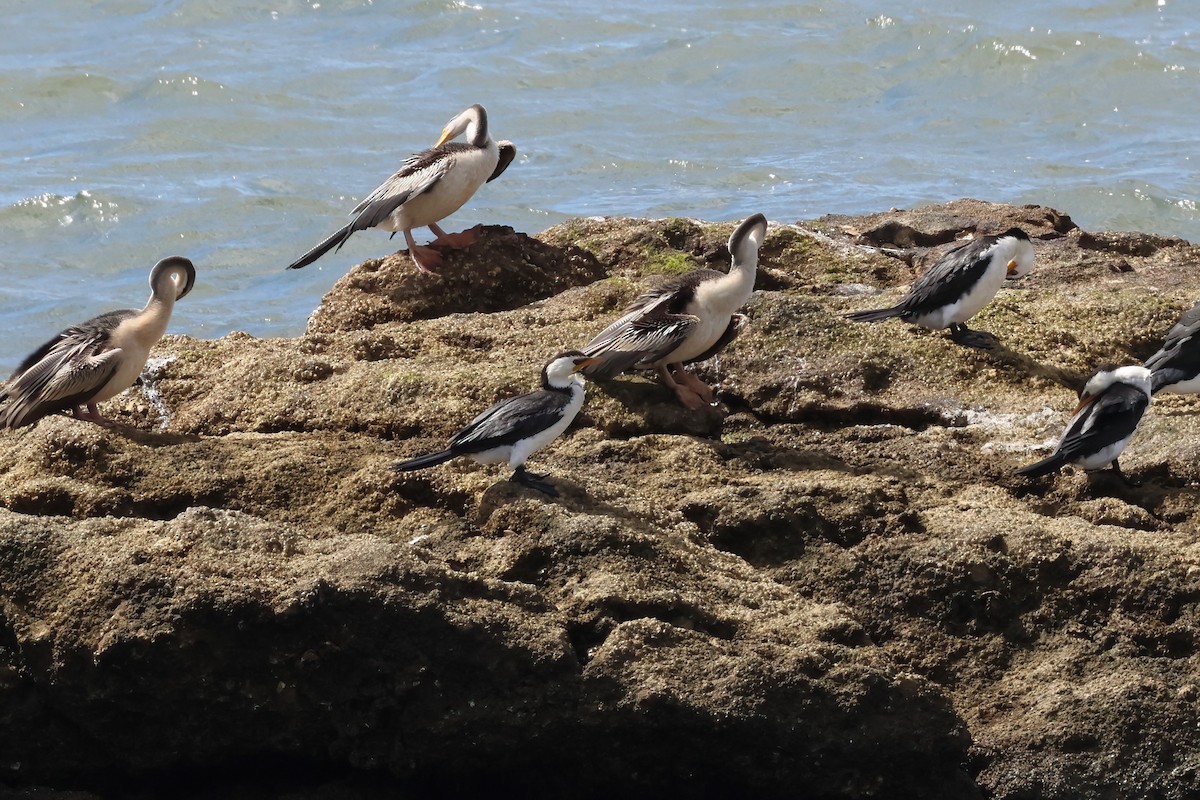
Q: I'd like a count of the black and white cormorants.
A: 4